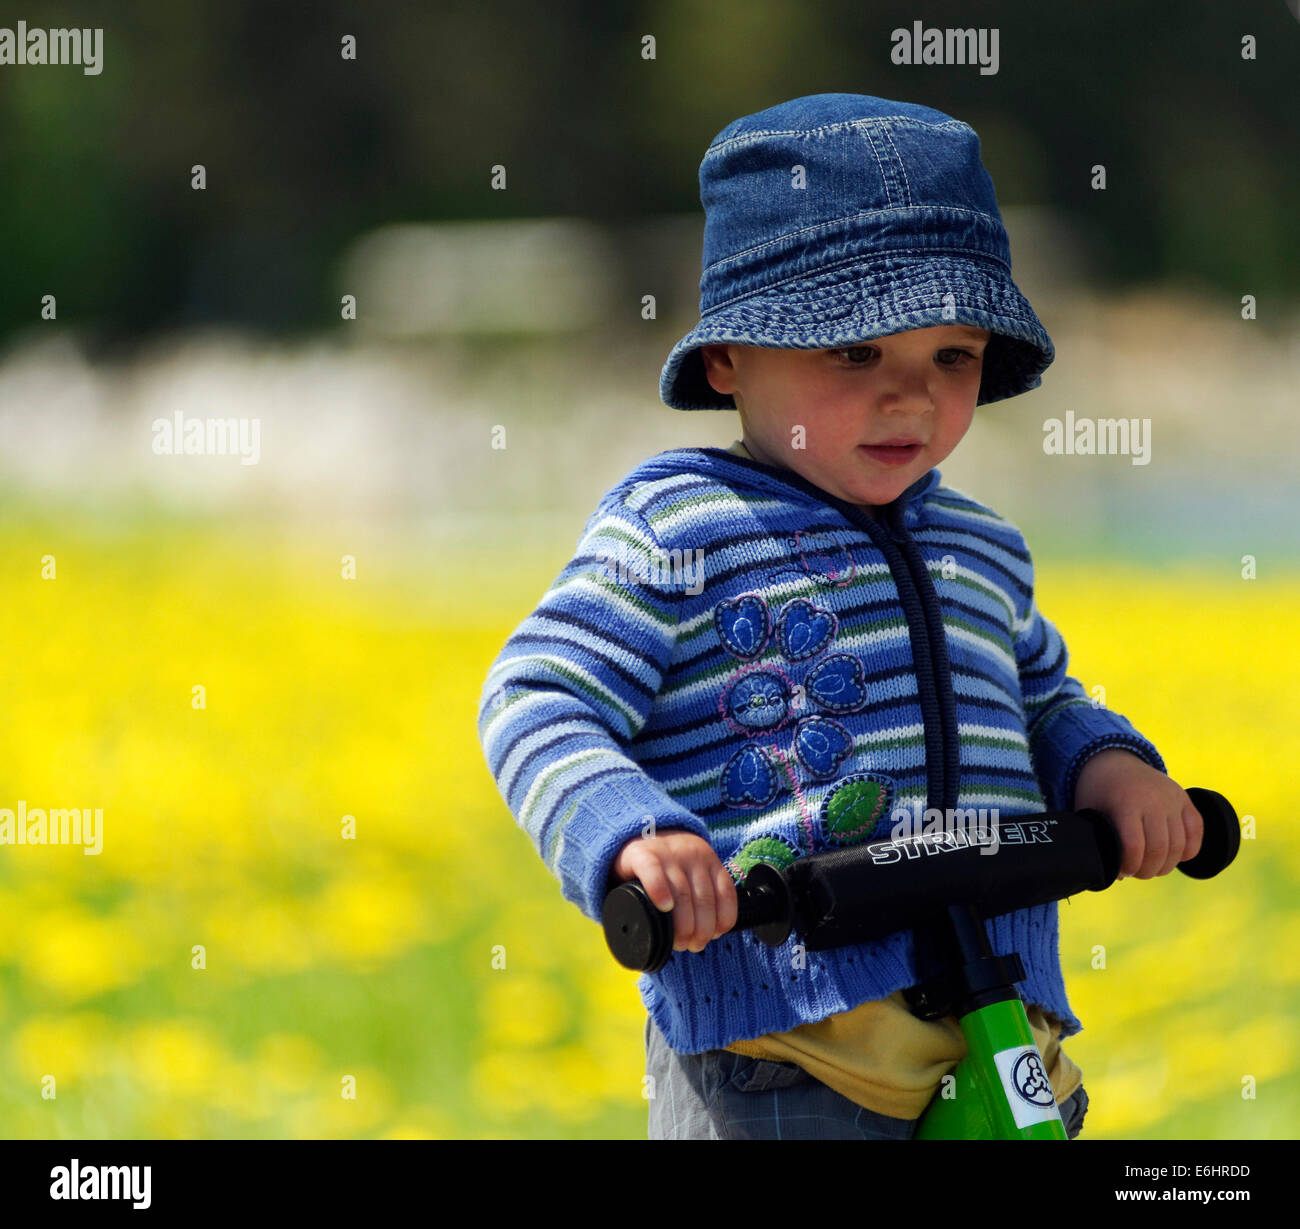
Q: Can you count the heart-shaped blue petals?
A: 5